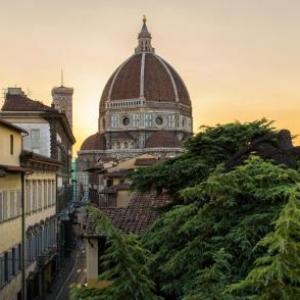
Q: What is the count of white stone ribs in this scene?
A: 3